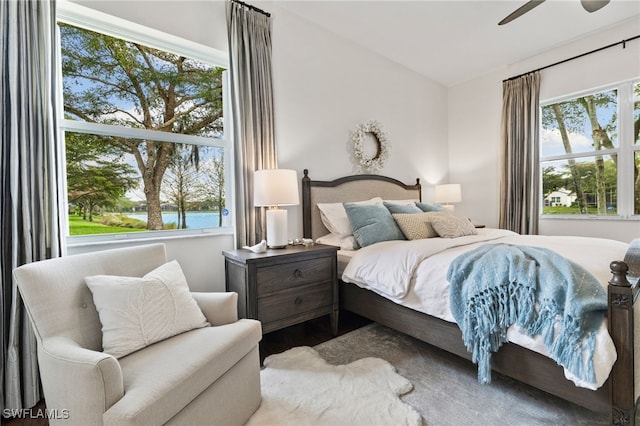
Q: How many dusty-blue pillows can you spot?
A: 3